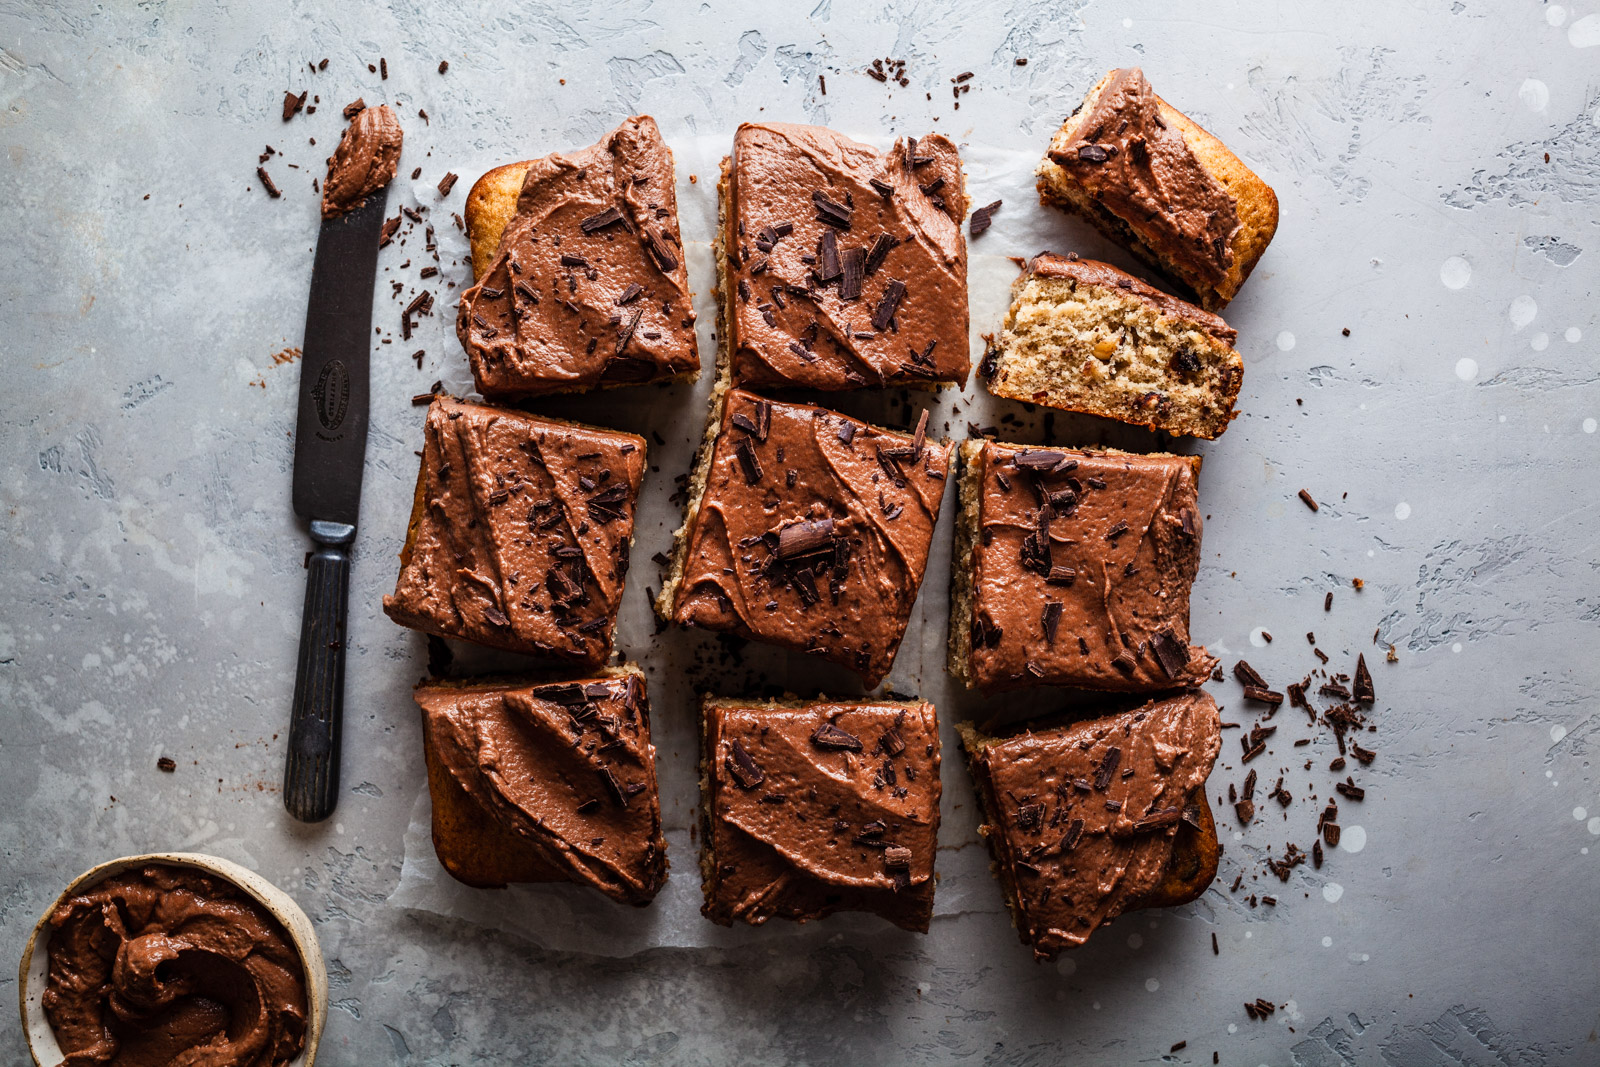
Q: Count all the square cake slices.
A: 8